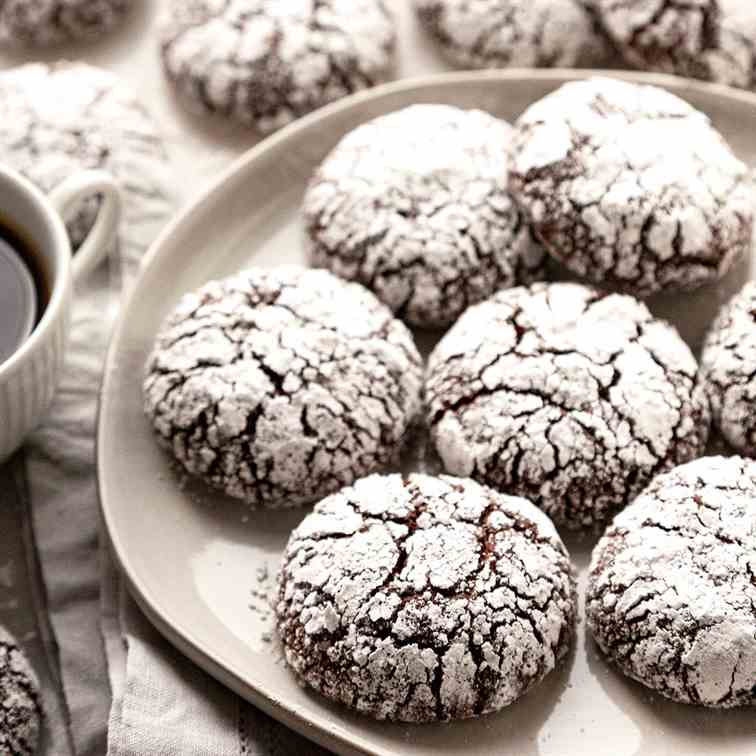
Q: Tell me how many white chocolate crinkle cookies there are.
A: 13